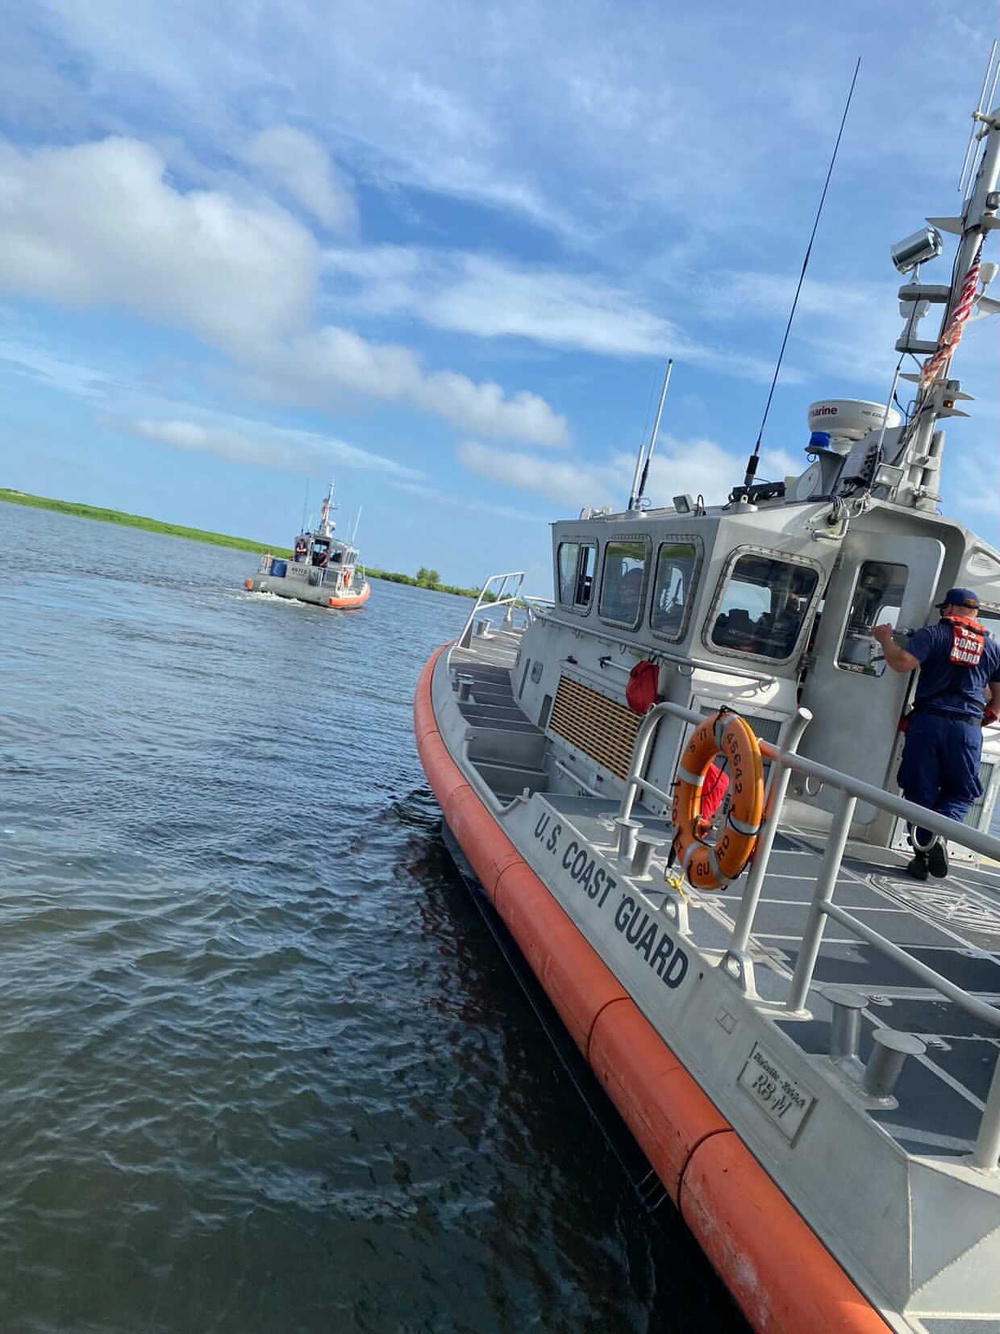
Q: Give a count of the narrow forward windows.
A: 3